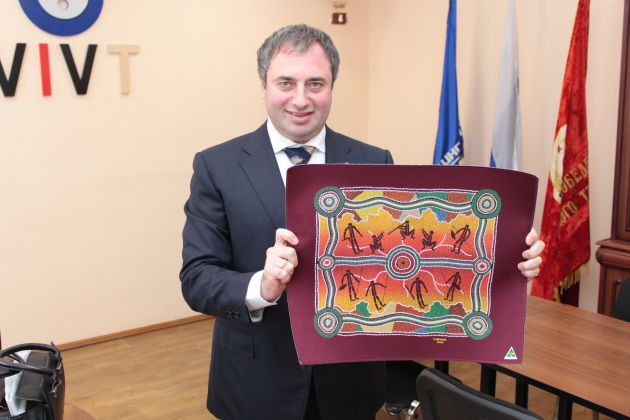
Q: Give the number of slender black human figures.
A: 9